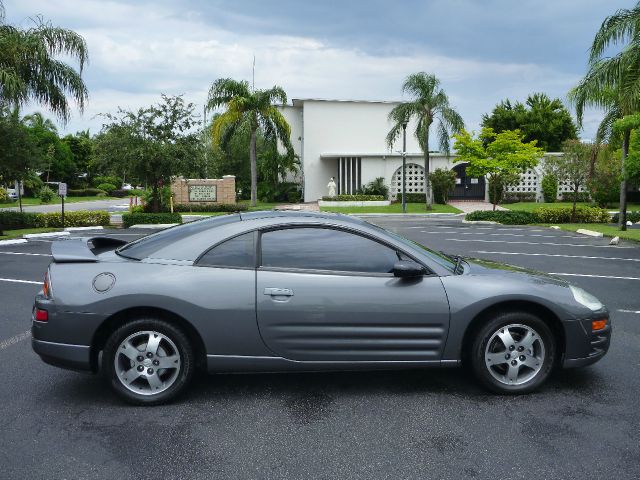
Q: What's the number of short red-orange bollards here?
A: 3